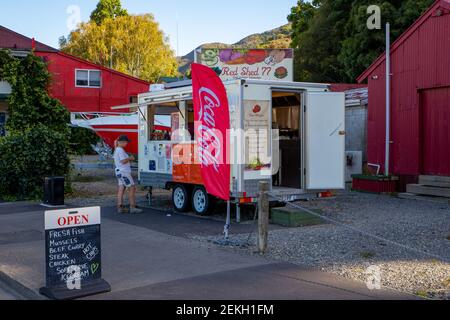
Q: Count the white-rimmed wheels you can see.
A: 2